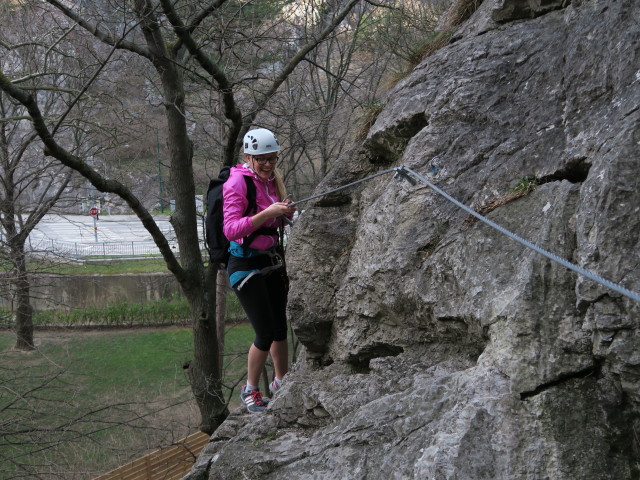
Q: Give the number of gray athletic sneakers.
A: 2